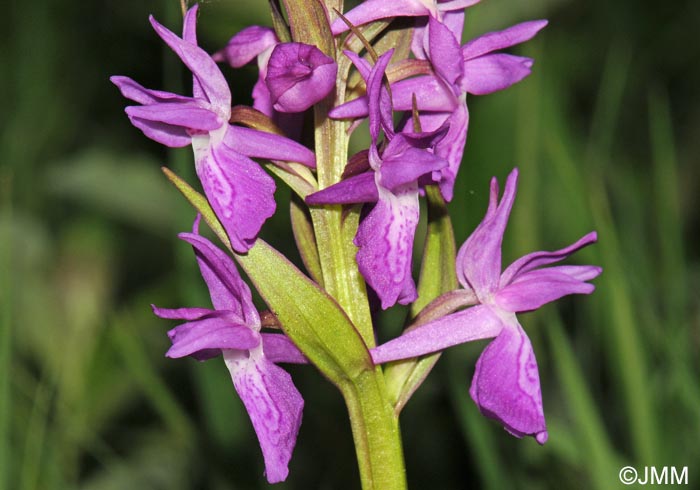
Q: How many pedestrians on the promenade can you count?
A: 0